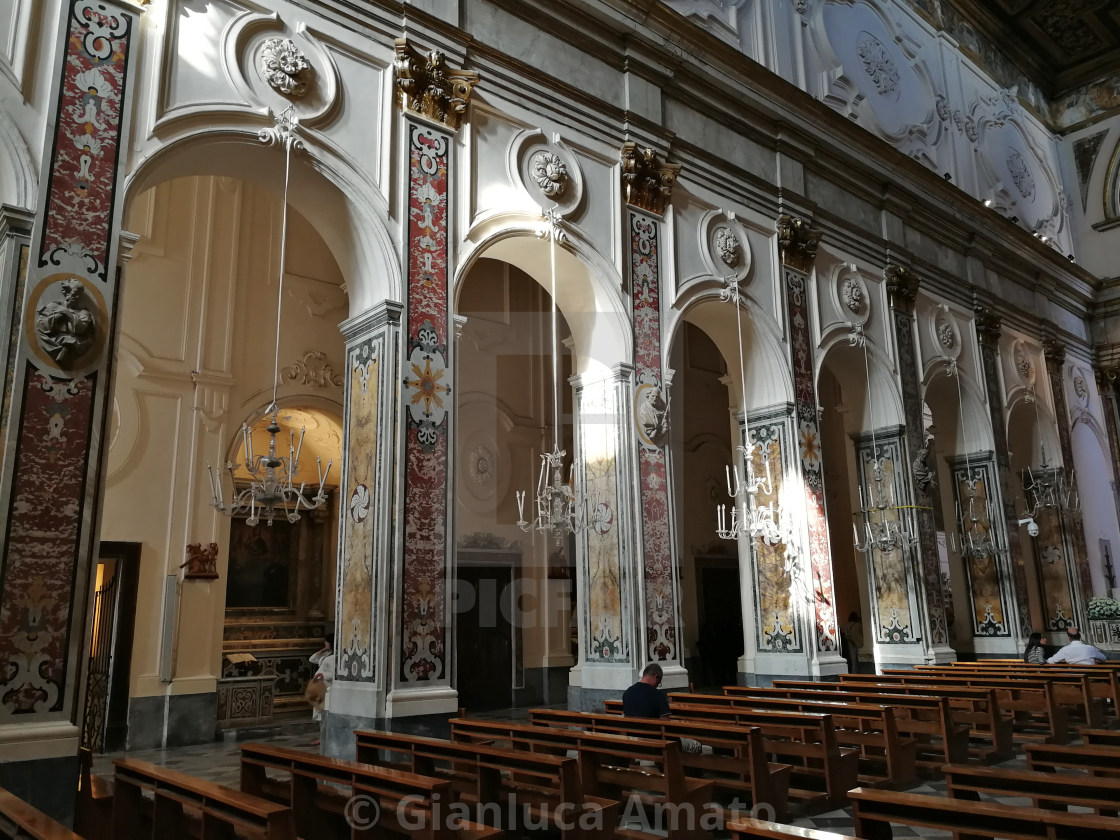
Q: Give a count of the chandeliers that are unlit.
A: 6